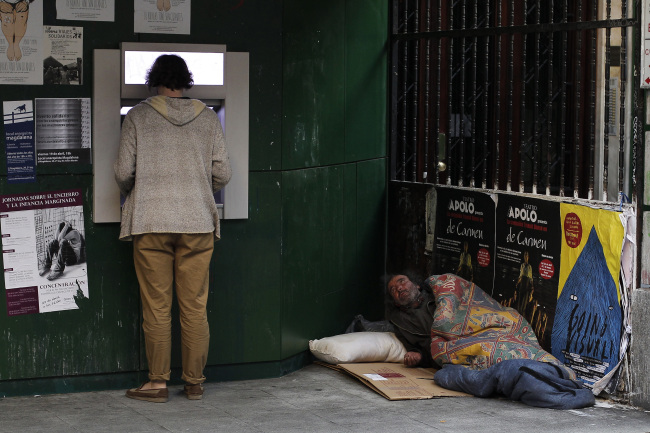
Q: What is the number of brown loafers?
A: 2